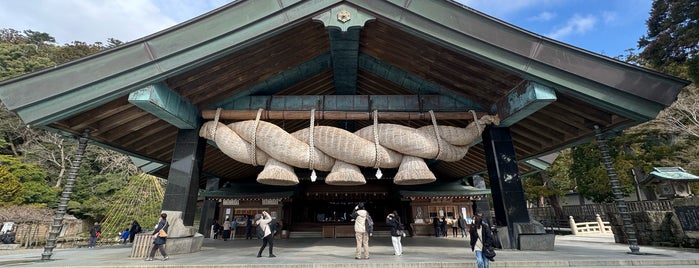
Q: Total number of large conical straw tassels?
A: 3